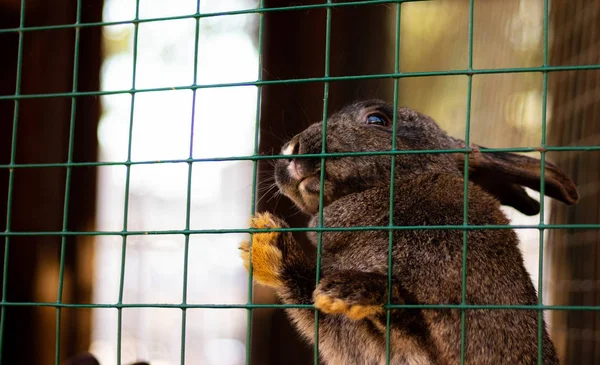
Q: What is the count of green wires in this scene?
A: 14